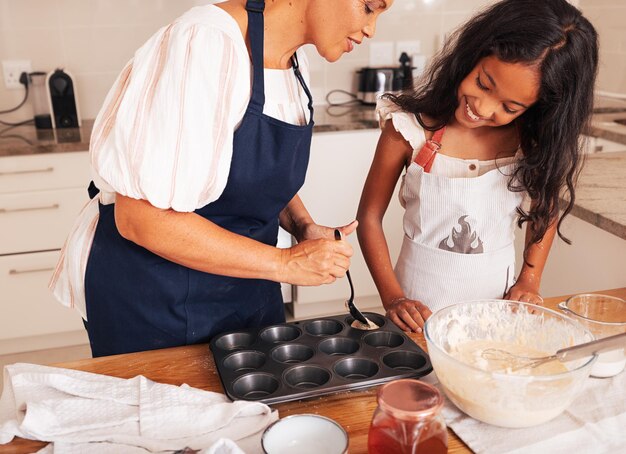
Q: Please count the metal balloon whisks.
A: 1